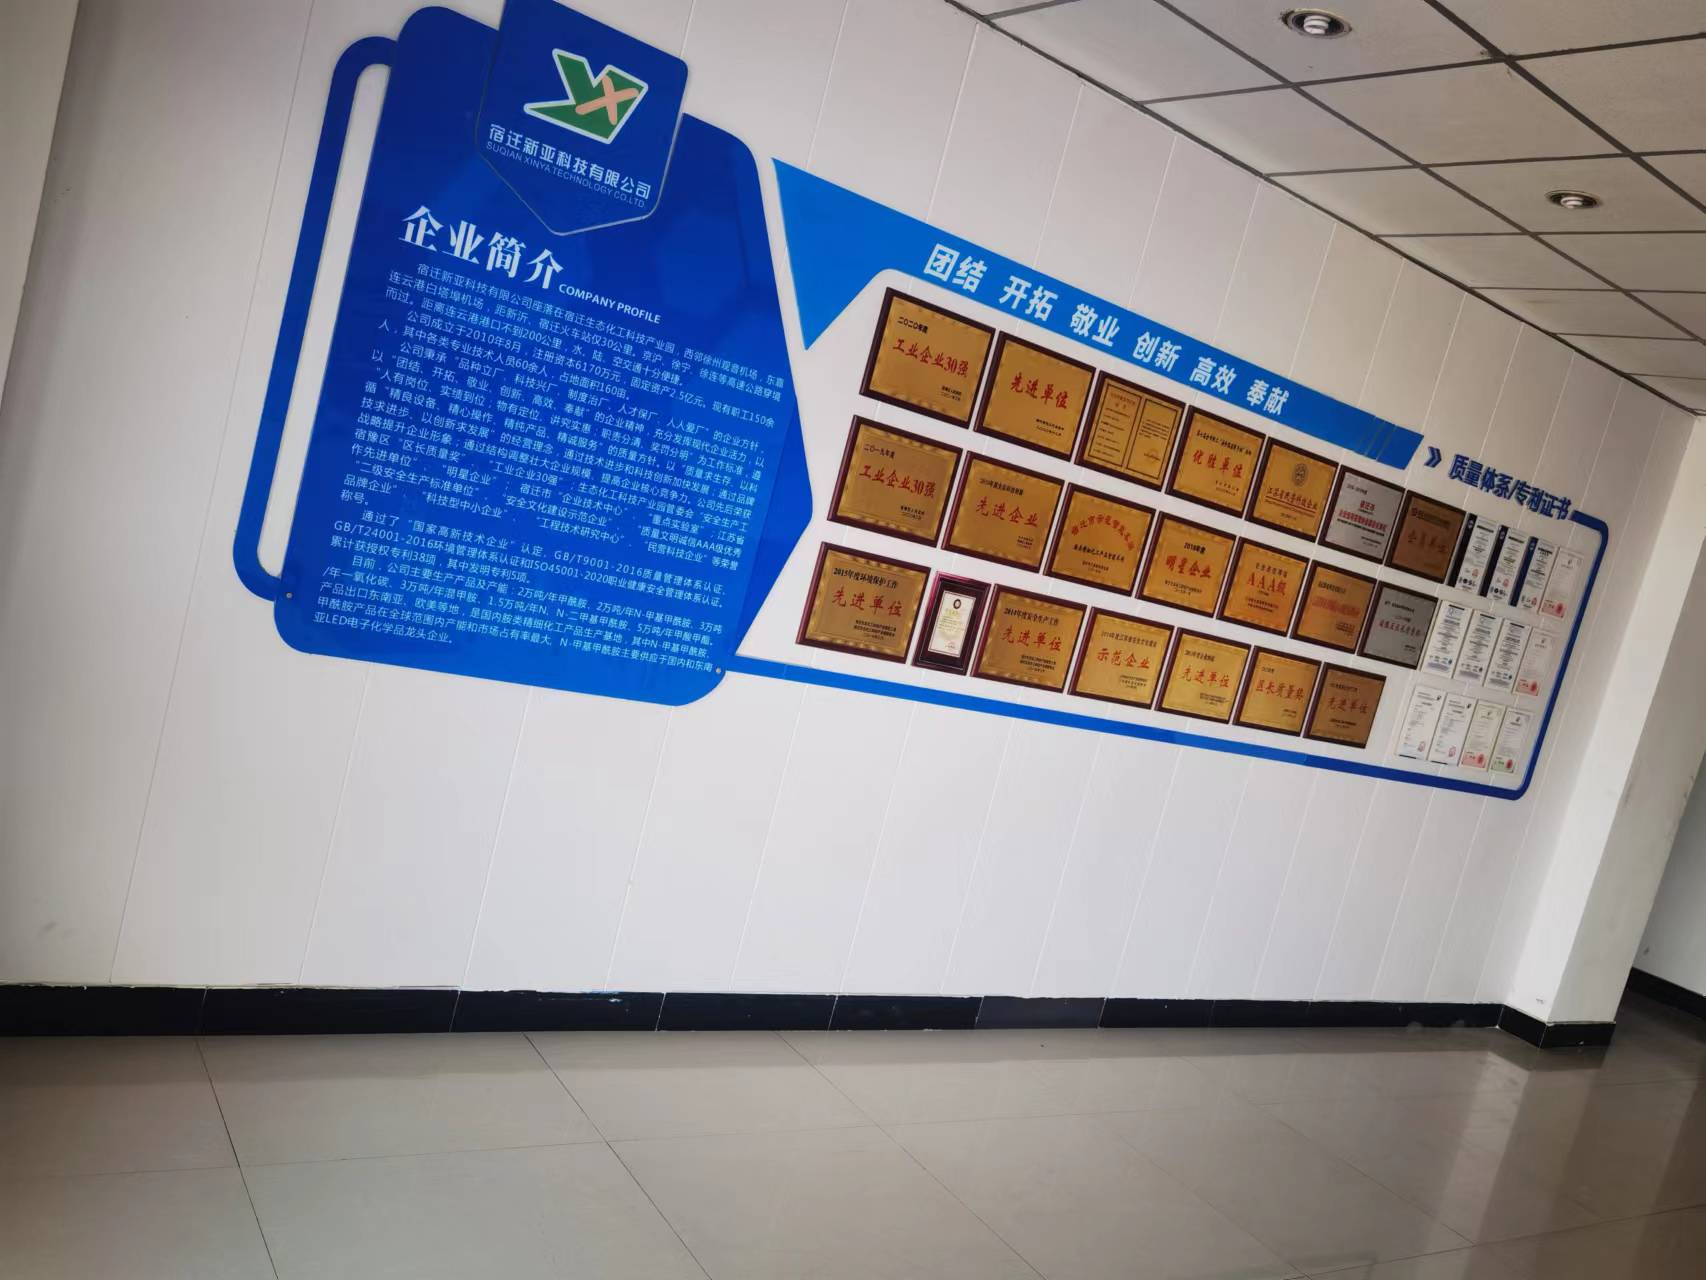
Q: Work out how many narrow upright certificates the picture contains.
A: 12